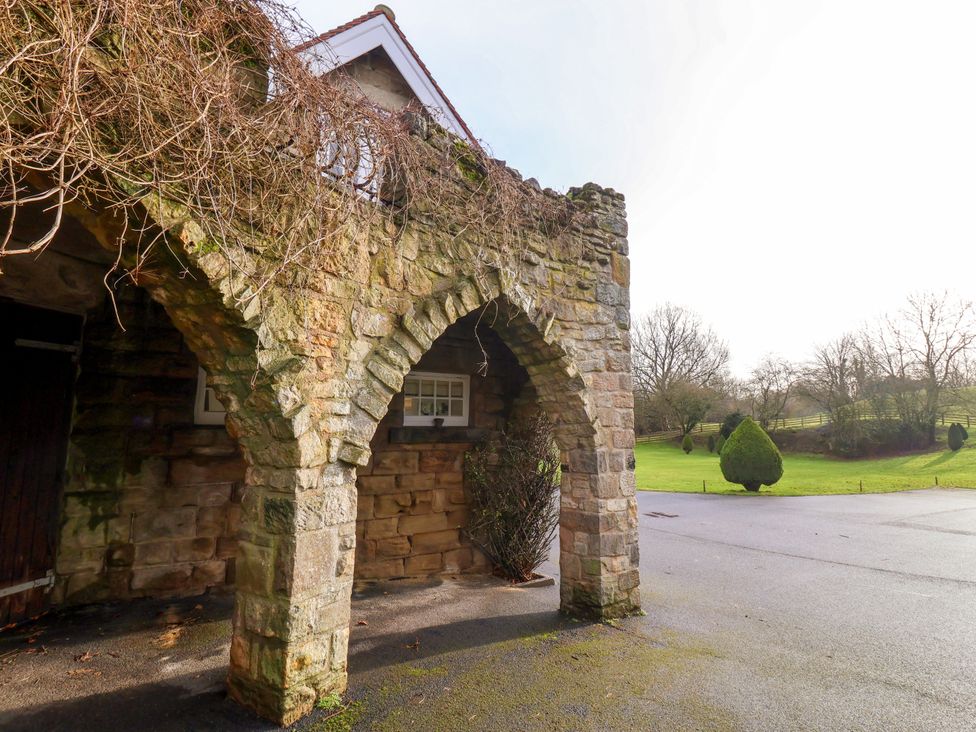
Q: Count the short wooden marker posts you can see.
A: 3